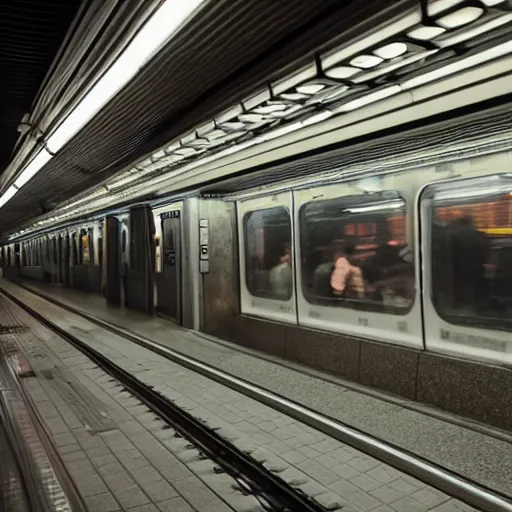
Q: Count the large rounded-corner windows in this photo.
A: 3